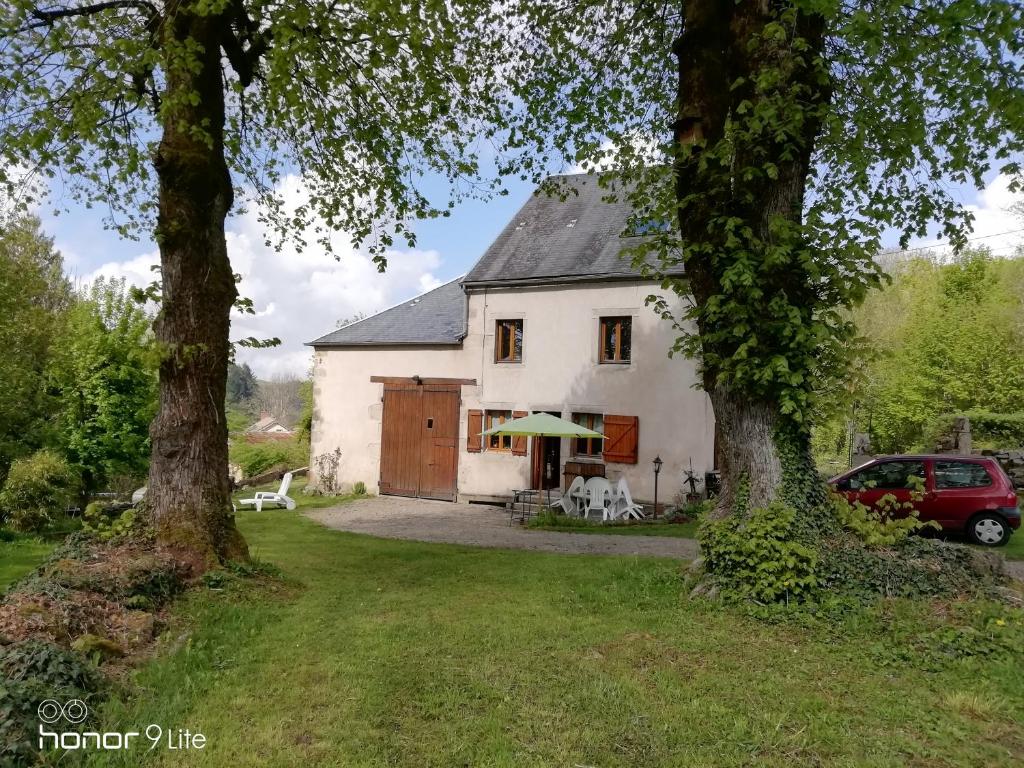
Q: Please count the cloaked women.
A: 0